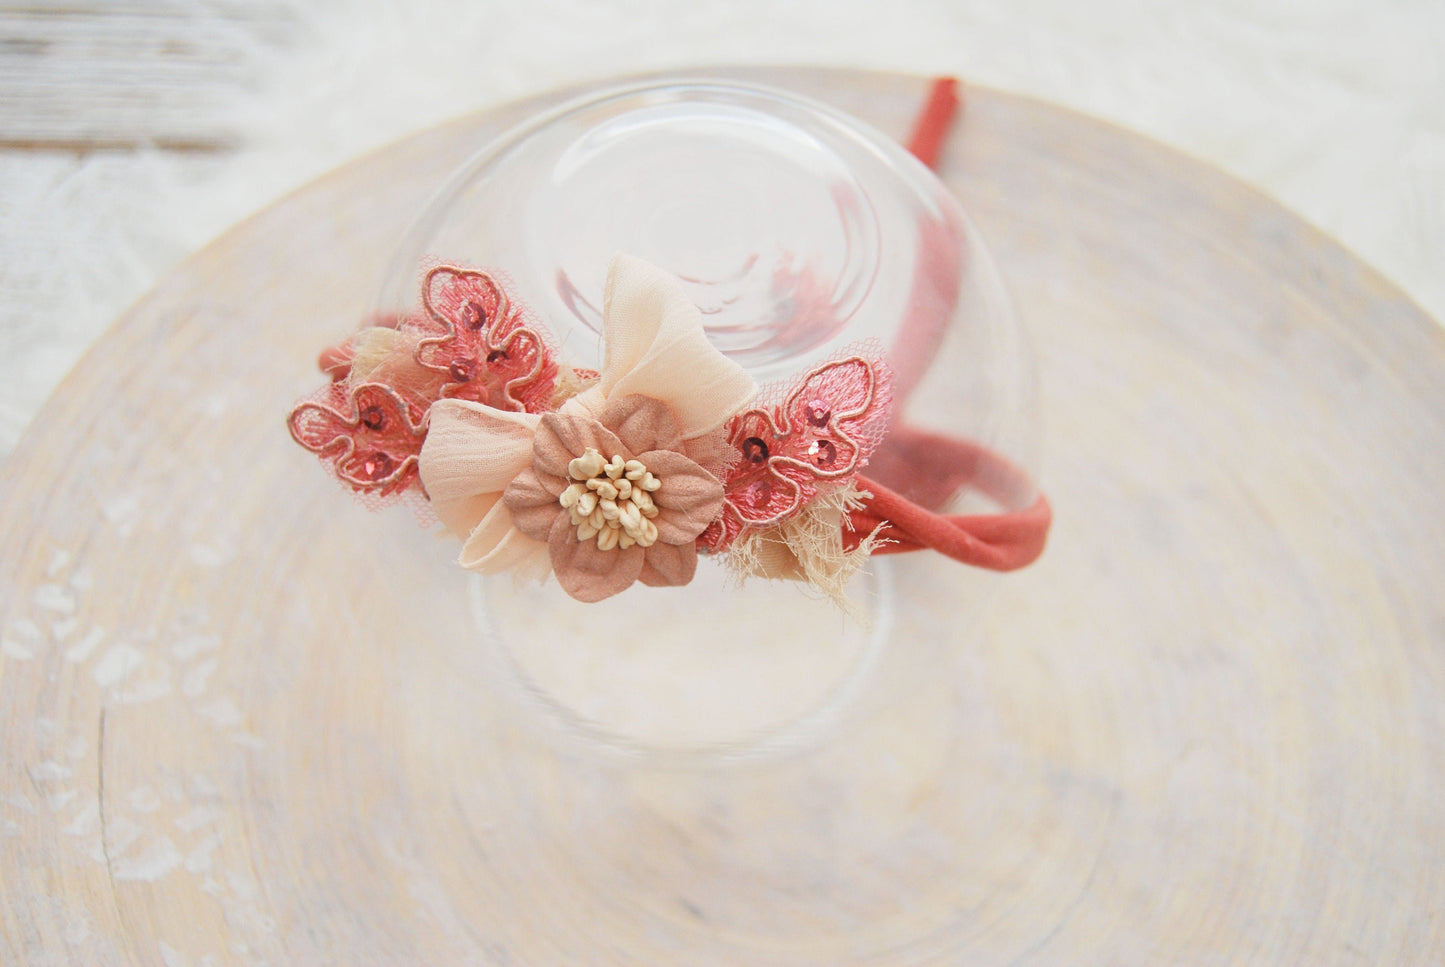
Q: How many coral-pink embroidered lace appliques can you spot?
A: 3